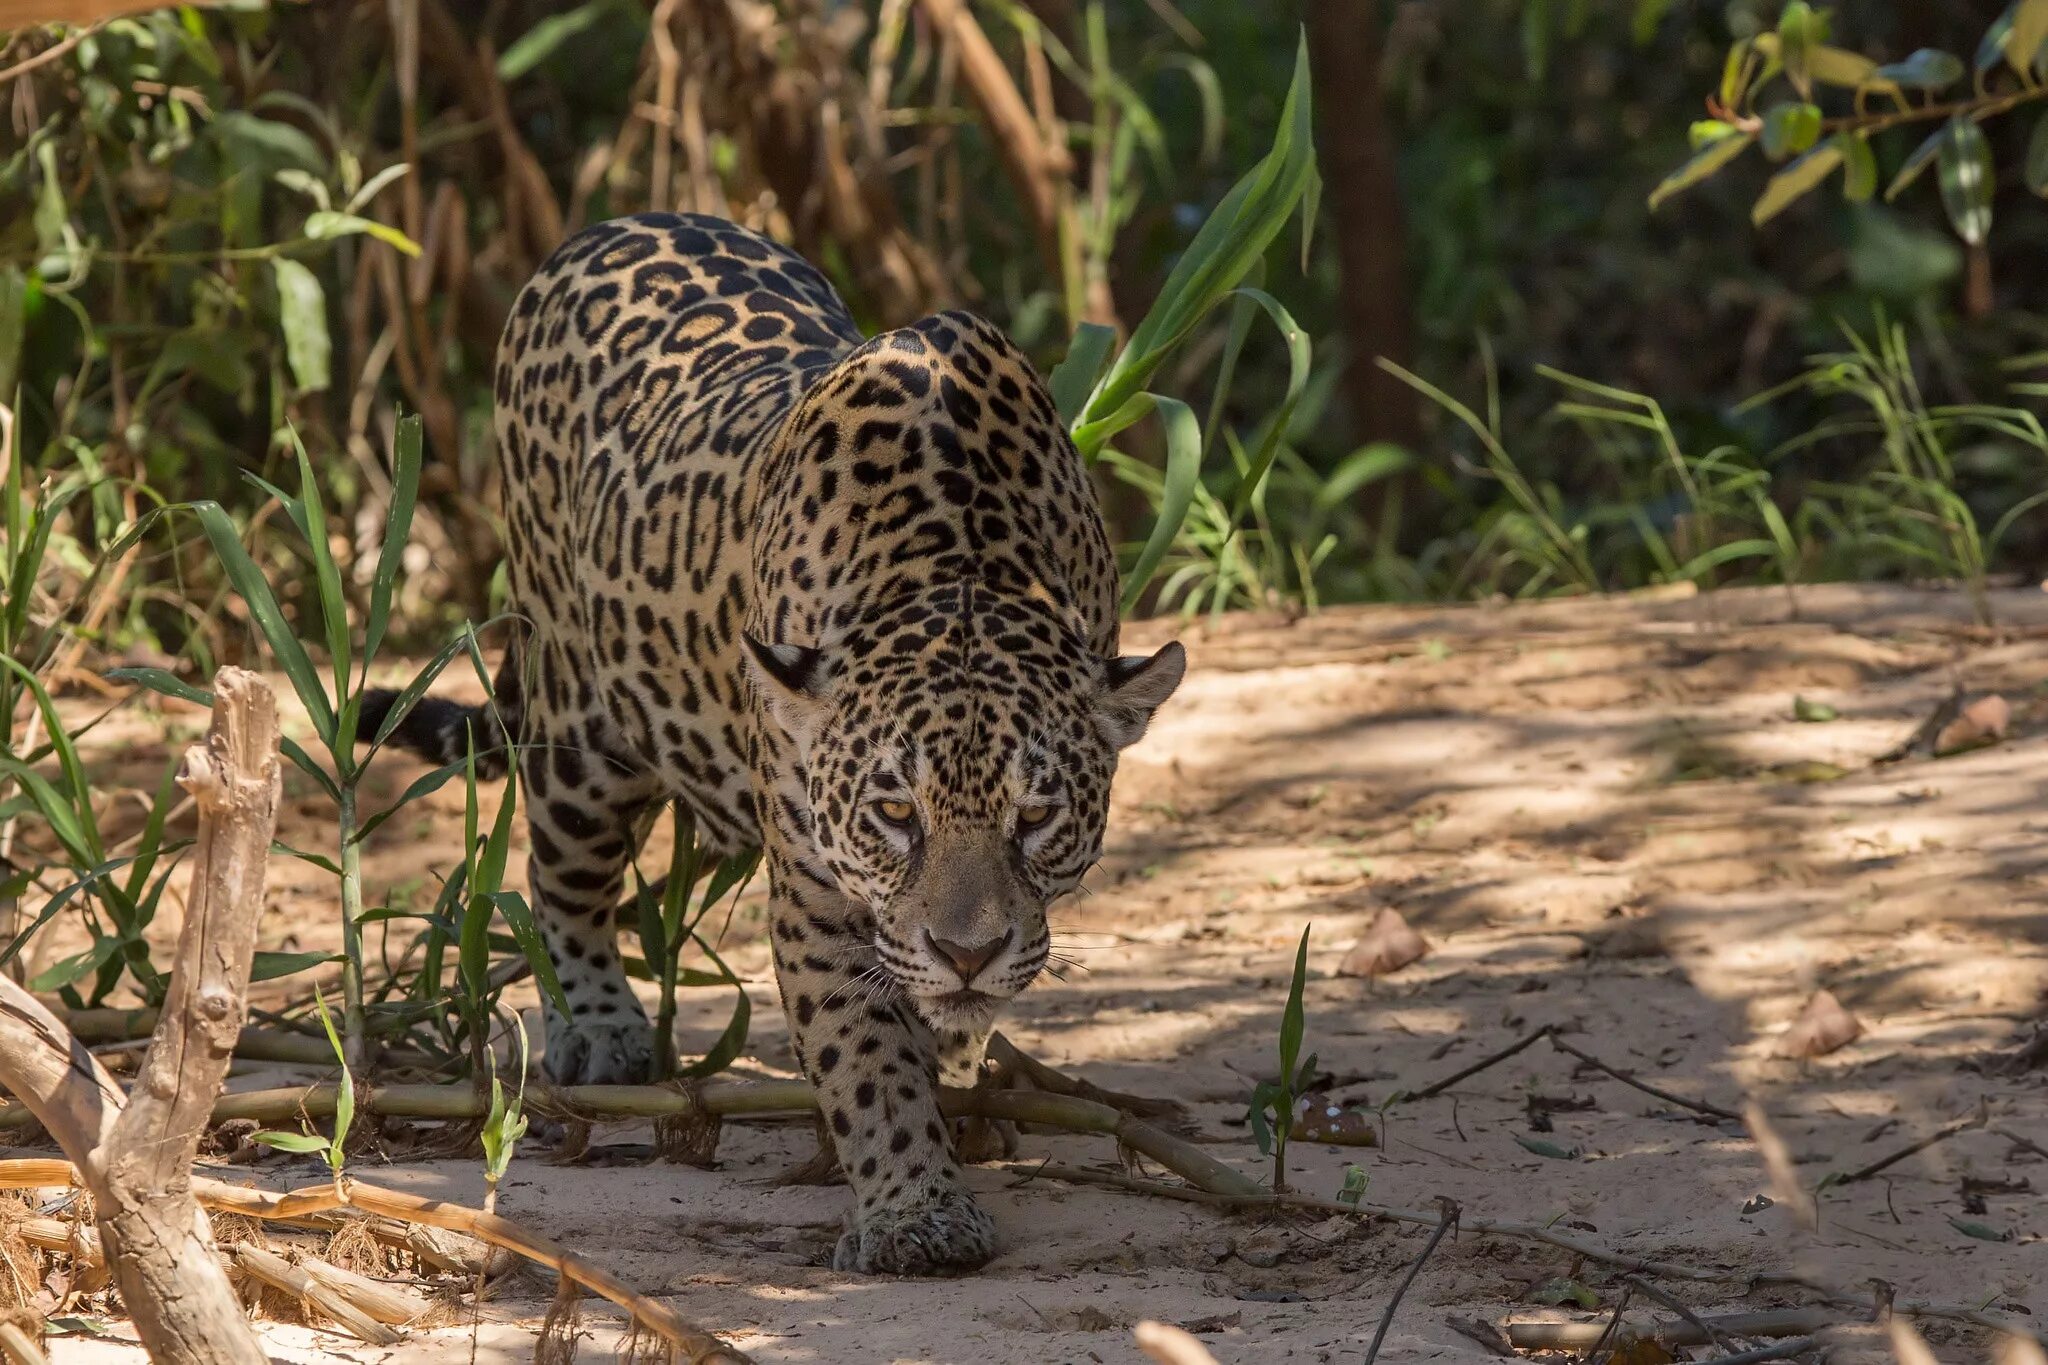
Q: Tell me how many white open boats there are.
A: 0